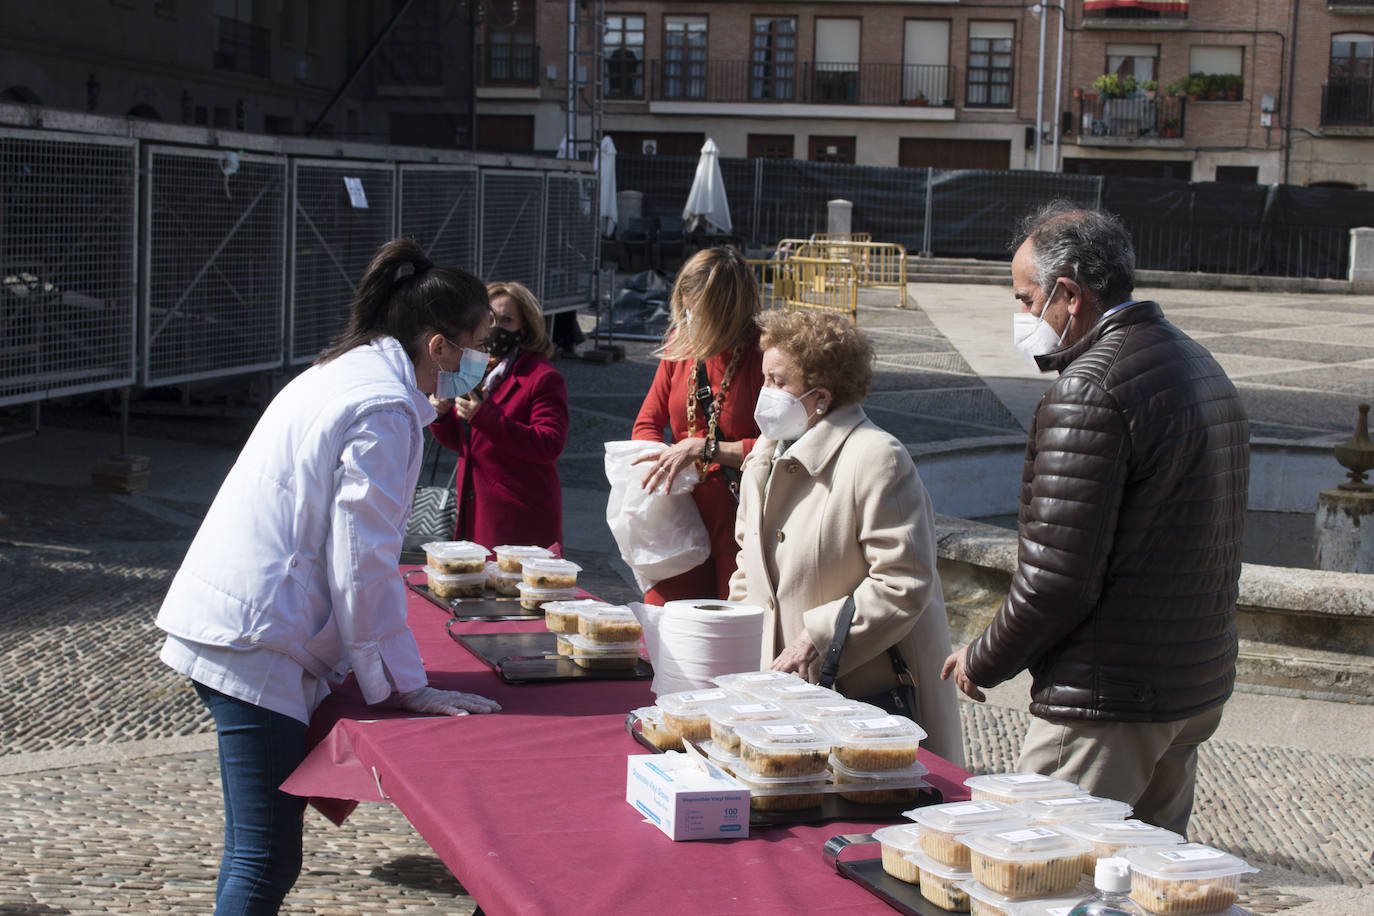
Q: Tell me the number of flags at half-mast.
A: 0